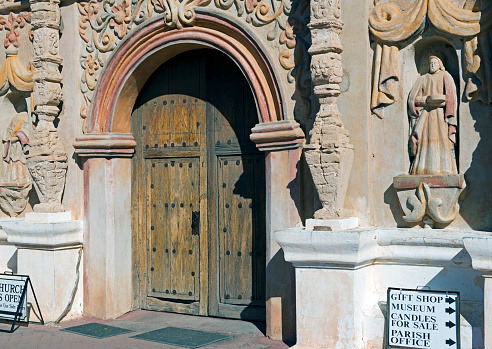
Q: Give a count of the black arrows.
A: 4